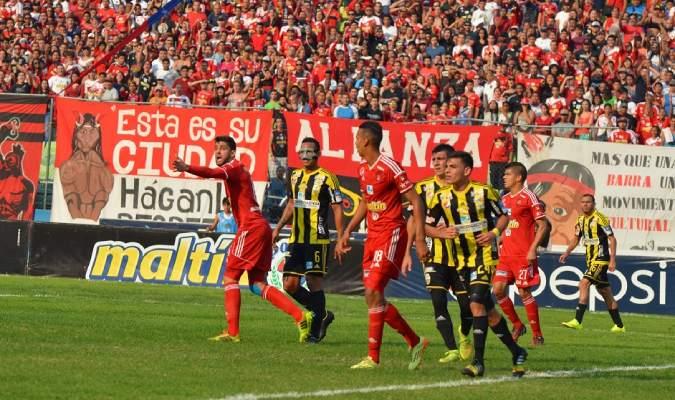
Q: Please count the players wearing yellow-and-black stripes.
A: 4